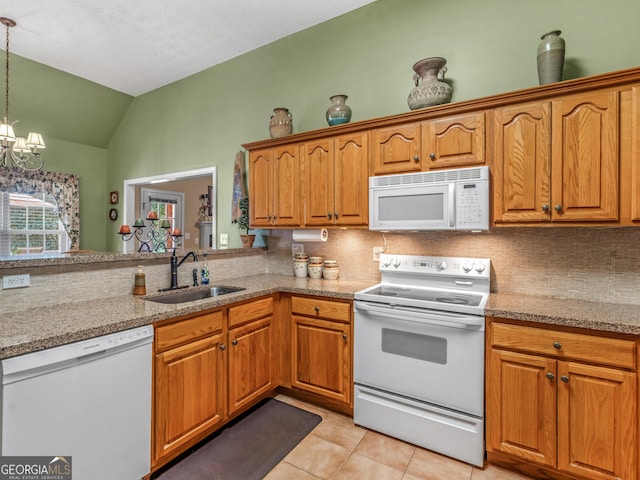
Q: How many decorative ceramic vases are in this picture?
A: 4